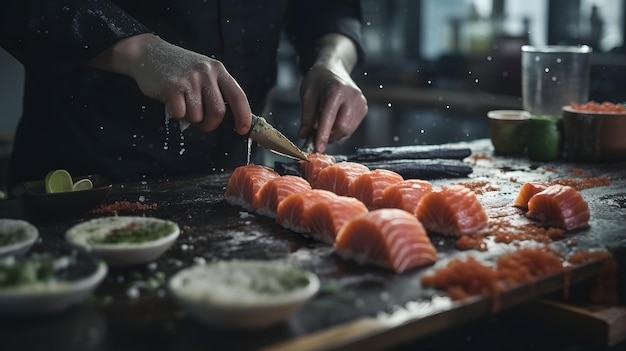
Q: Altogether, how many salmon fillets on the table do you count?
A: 12